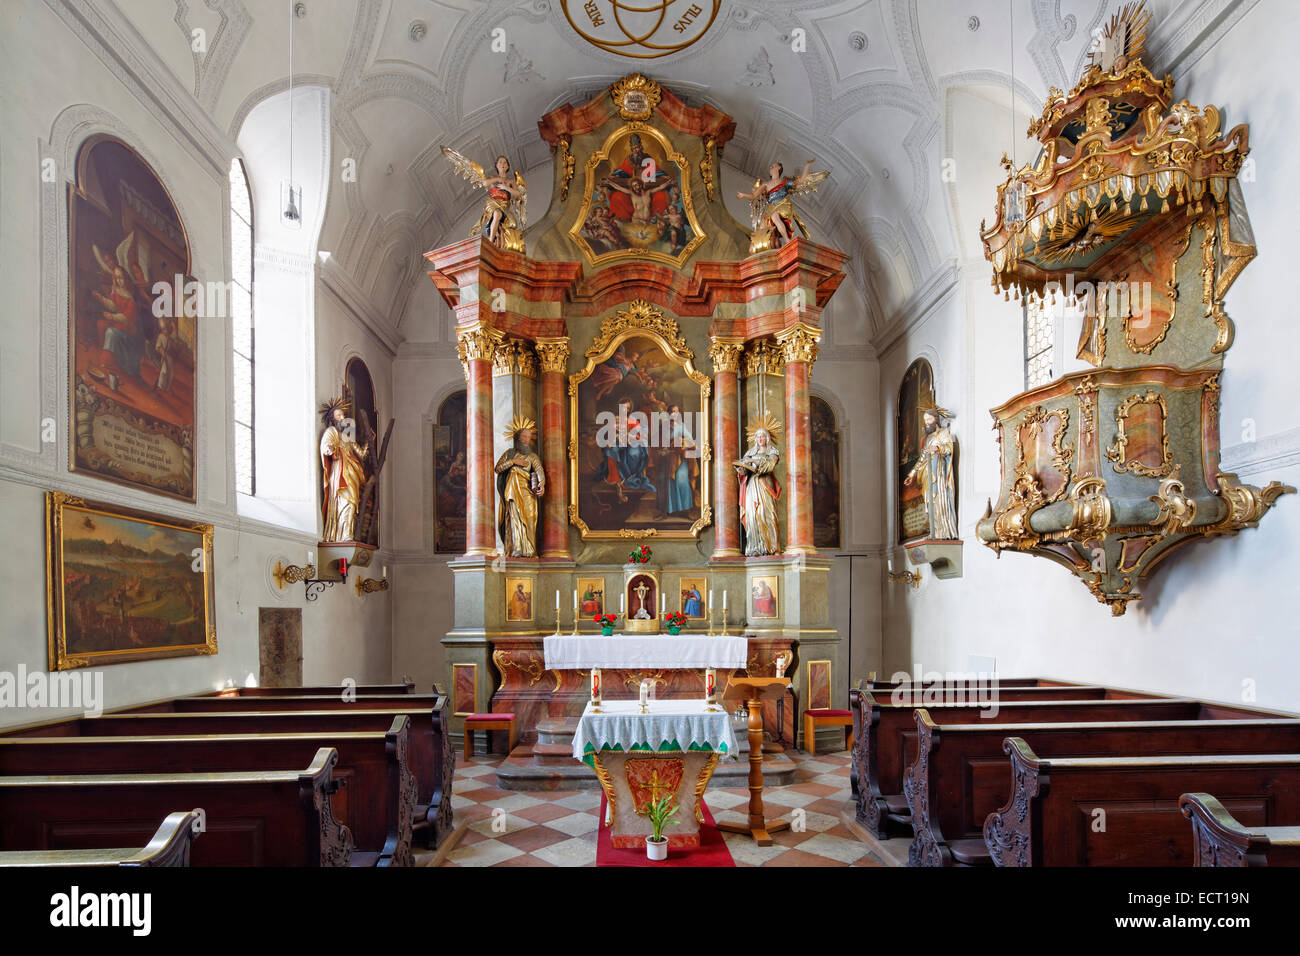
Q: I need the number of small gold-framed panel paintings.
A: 4